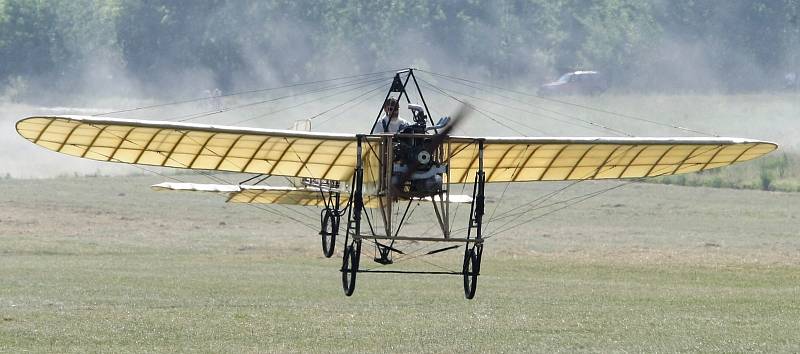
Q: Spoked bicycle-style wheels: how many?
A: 3